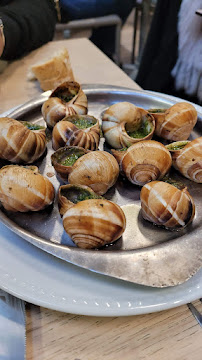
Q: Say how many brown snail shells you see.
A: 11